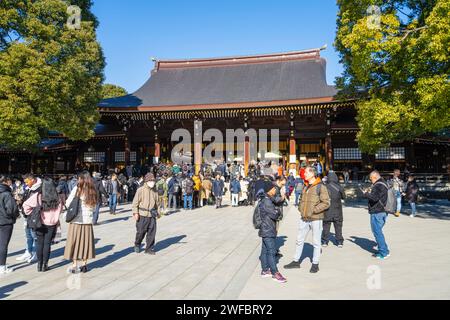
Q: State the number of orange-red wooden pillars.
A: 4